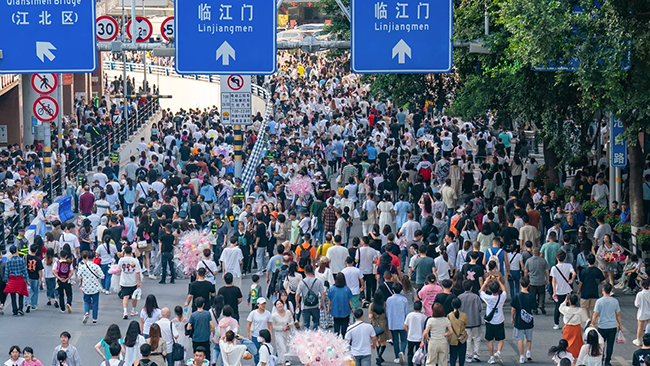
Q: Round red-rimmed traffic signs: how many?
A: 6